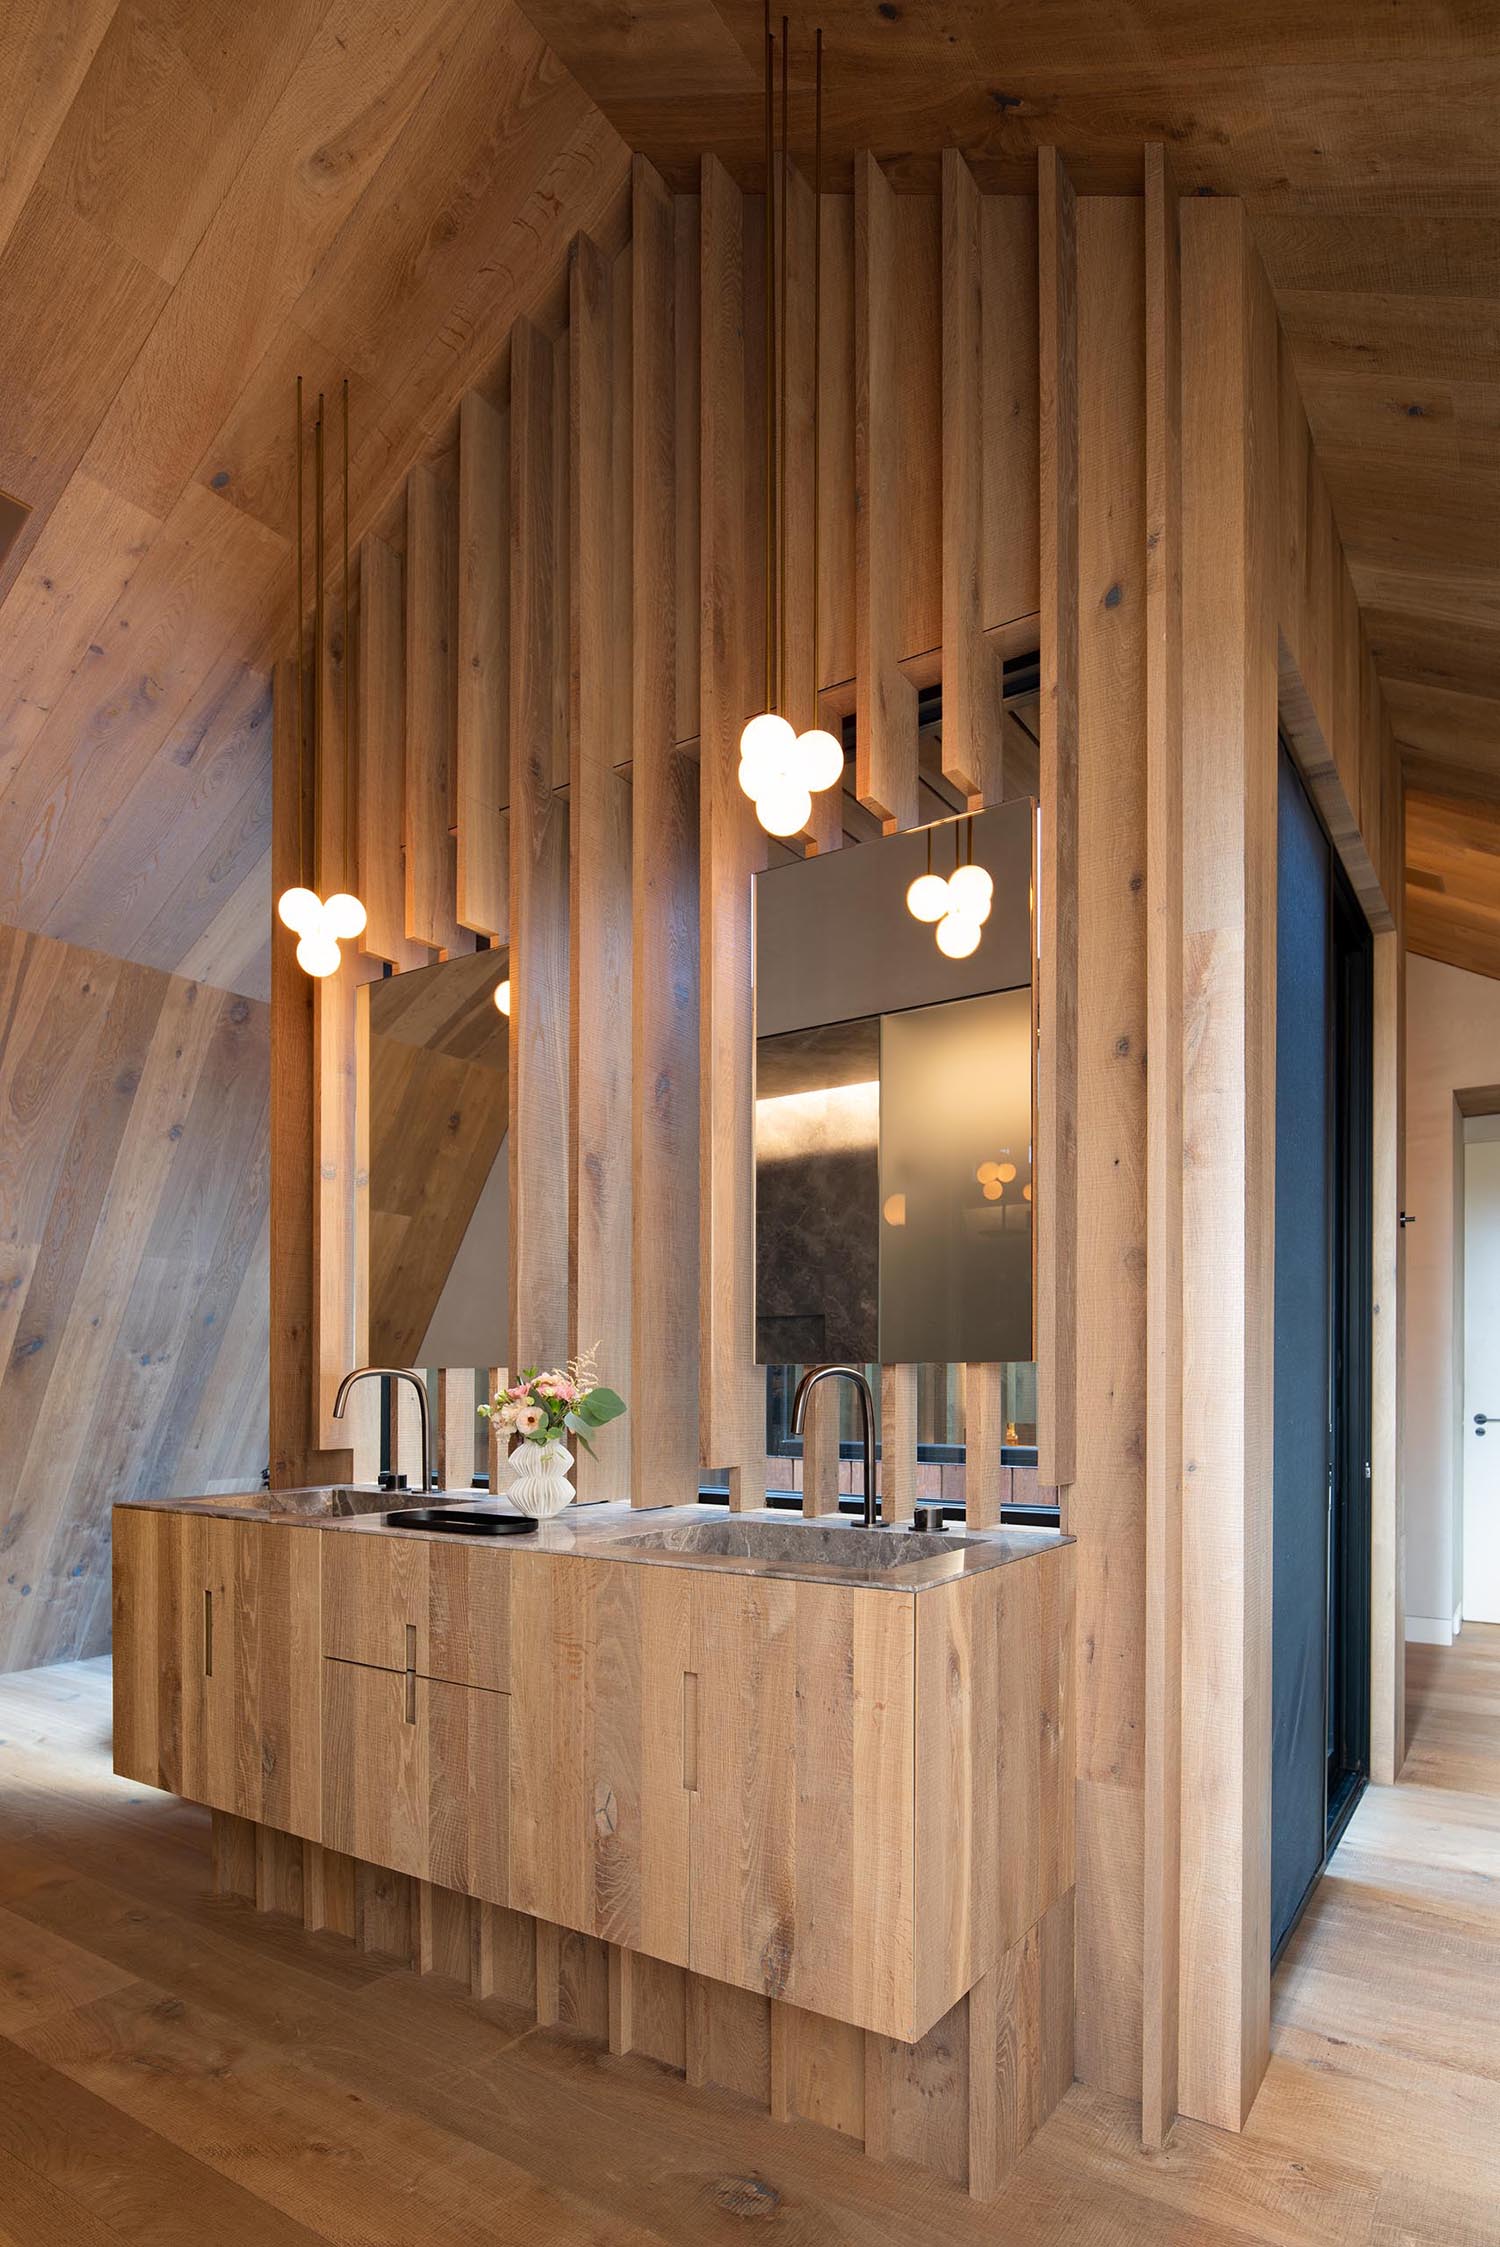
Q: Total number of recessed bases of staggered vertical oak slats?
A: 1